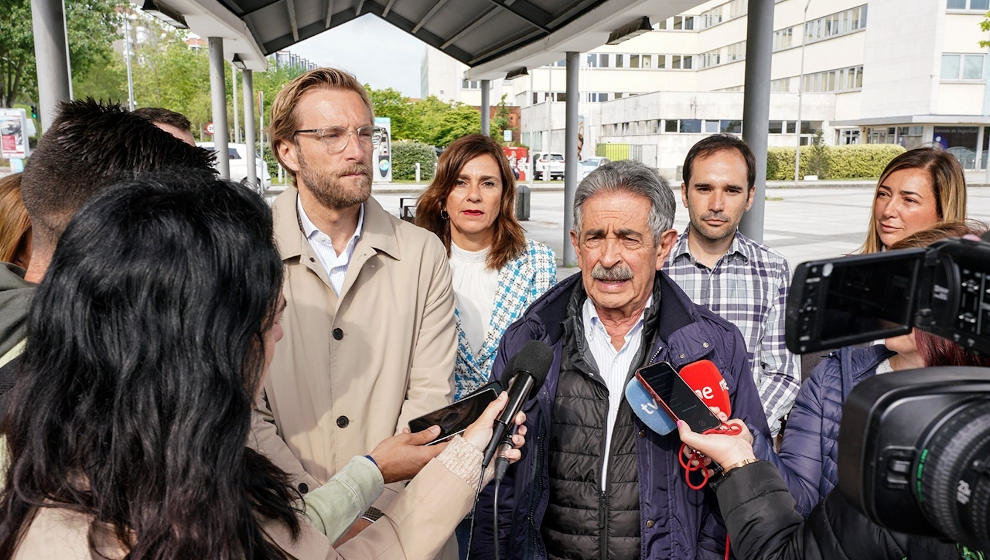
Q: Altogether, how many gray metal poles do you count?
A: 6